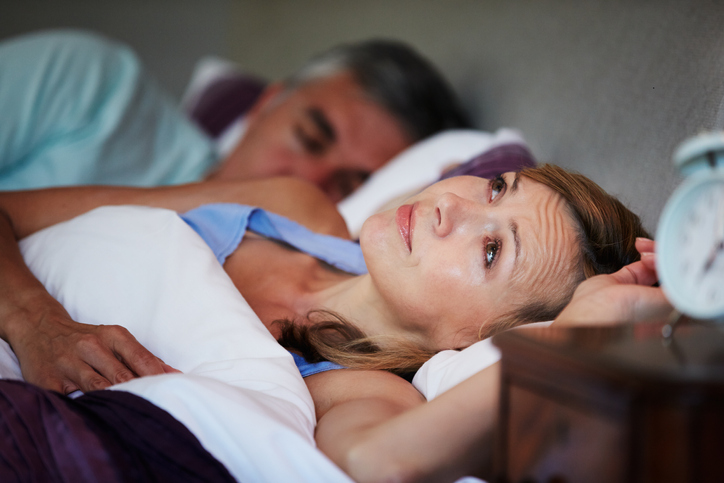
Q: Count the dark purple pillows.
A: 2